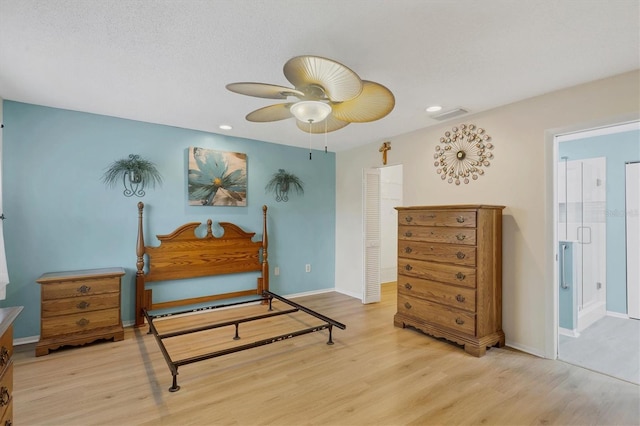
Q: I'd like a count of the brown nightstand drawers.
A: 3